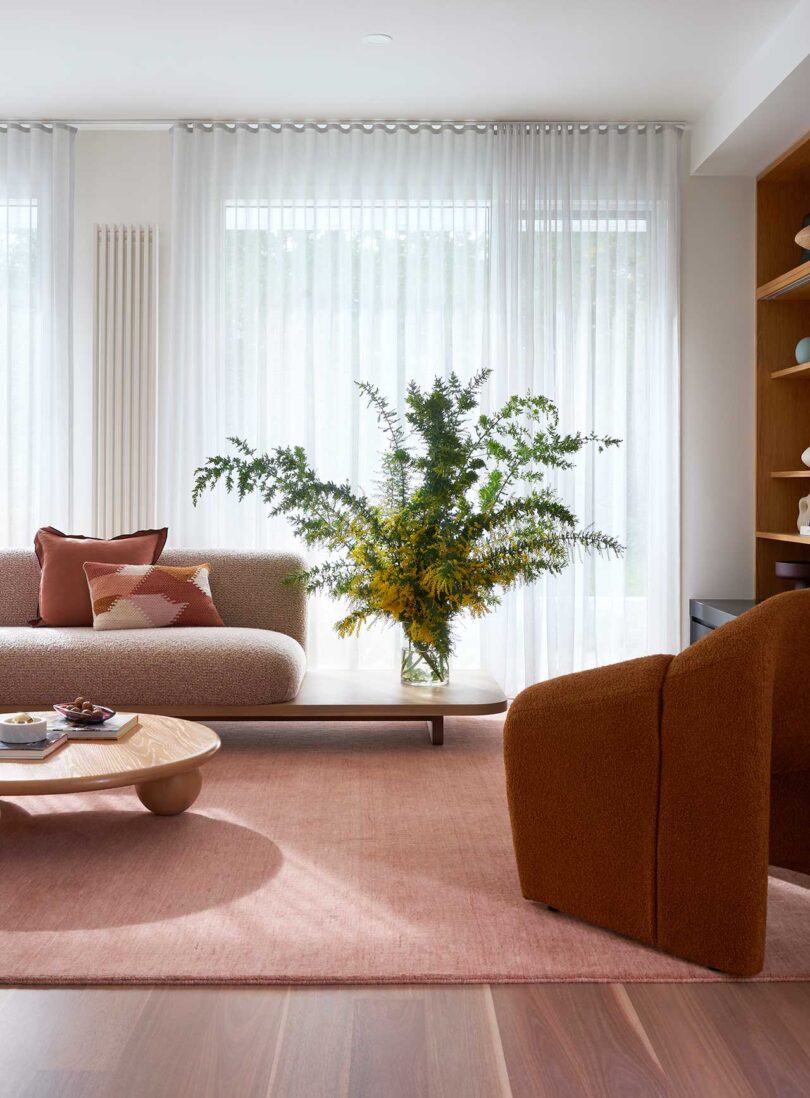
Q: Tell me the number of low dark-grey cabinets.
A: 1